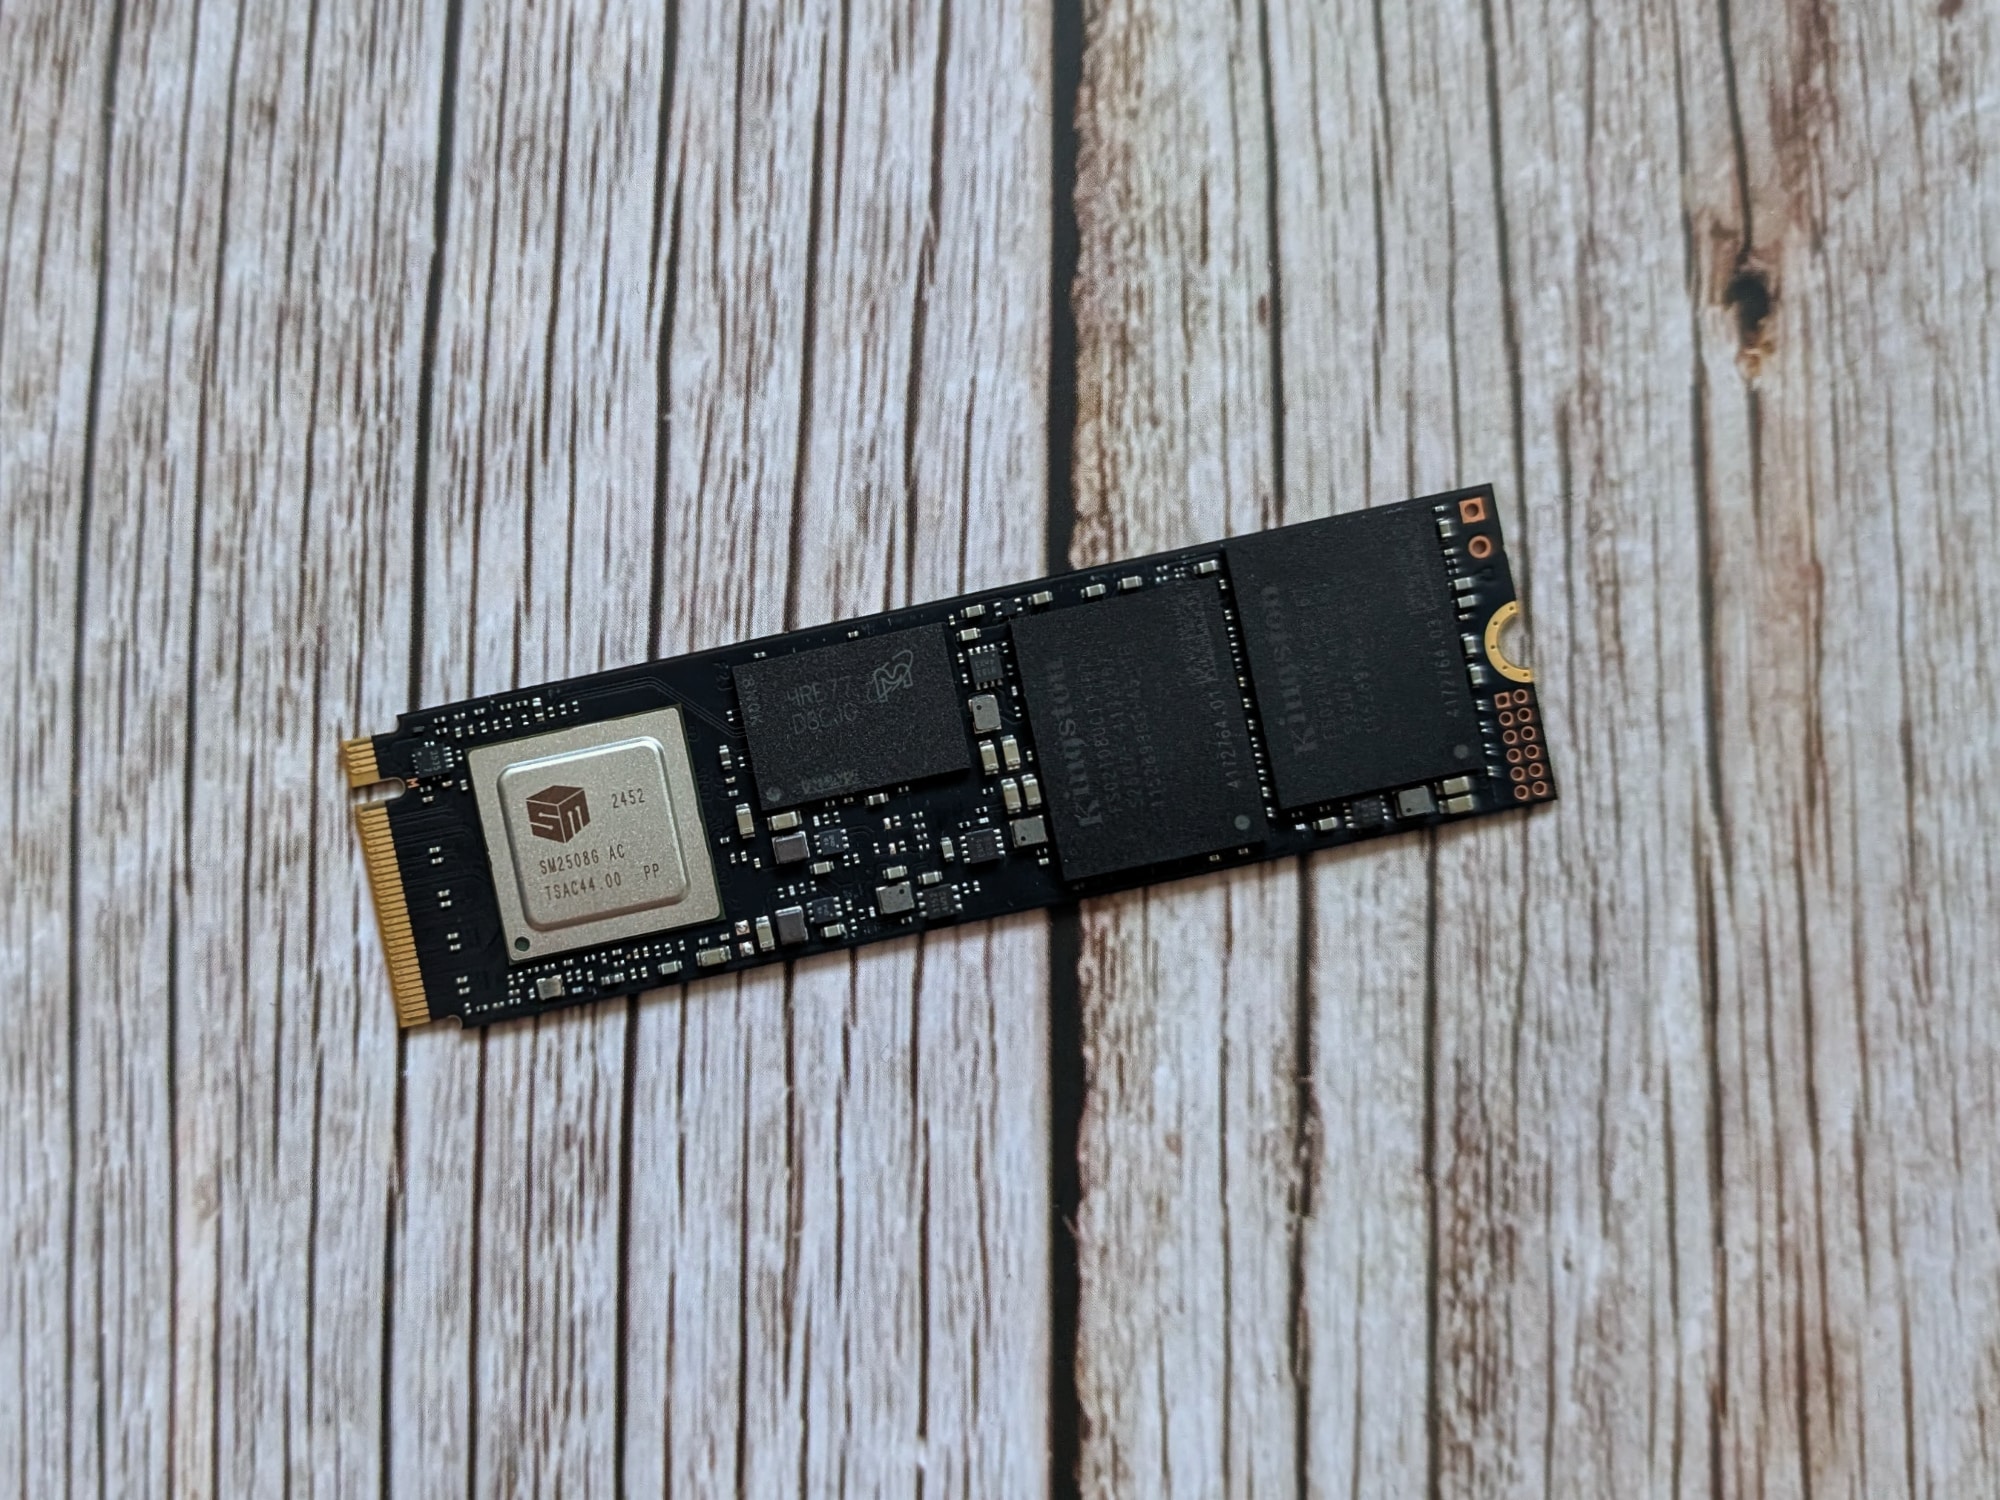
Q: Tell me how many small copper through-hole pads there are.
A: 14